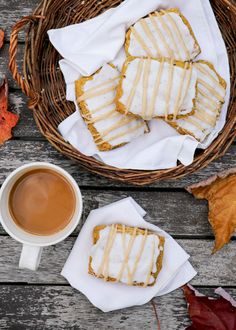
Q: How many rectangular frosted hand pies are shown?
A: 5